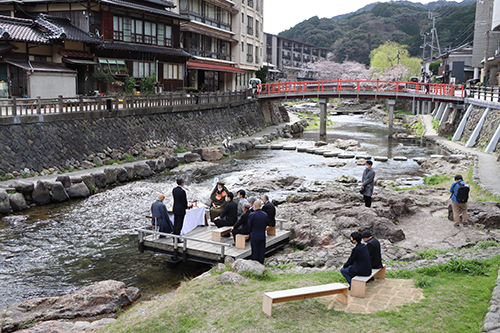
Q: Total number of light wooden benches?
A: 4